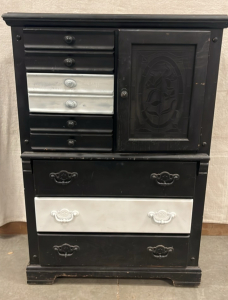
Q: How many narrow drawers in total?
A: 6